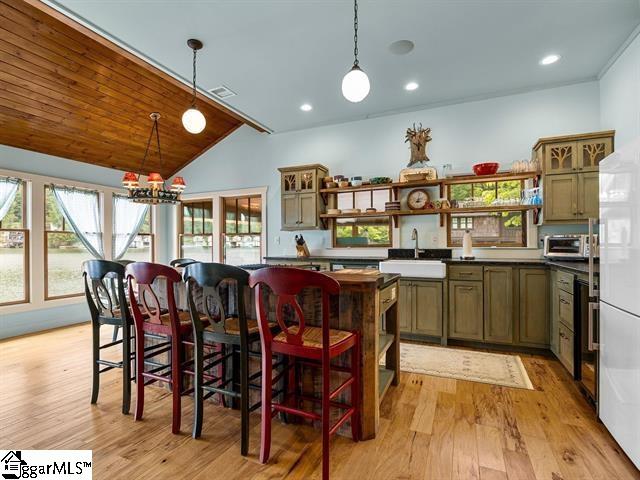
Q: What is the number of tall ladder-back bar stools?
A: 4